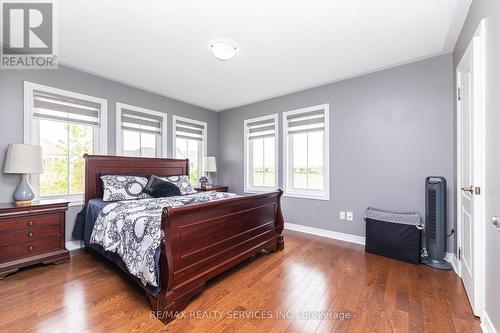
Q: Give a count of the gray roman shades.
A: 5